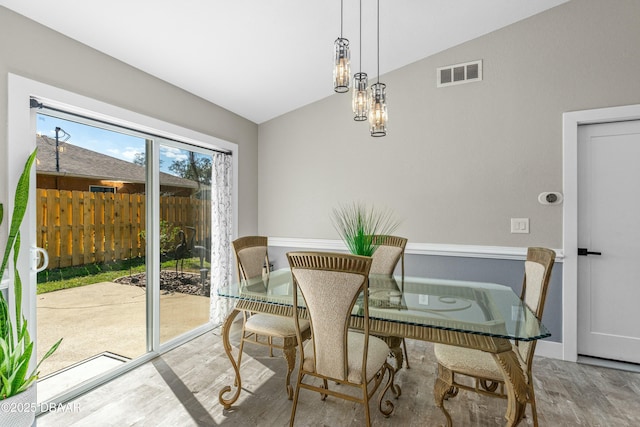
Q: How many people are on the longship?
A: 0